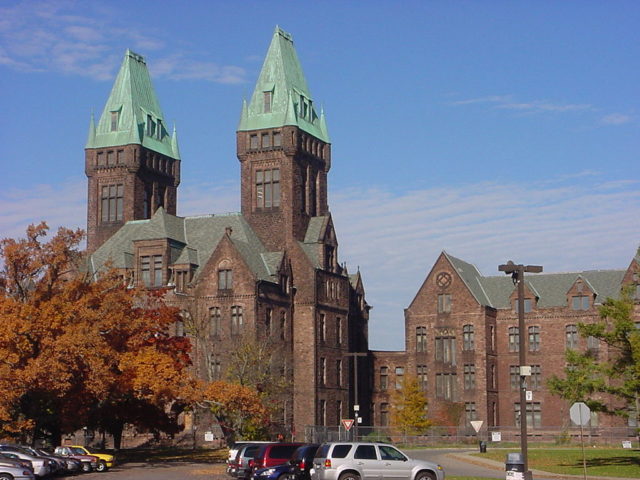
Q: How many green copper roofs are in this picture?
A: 2